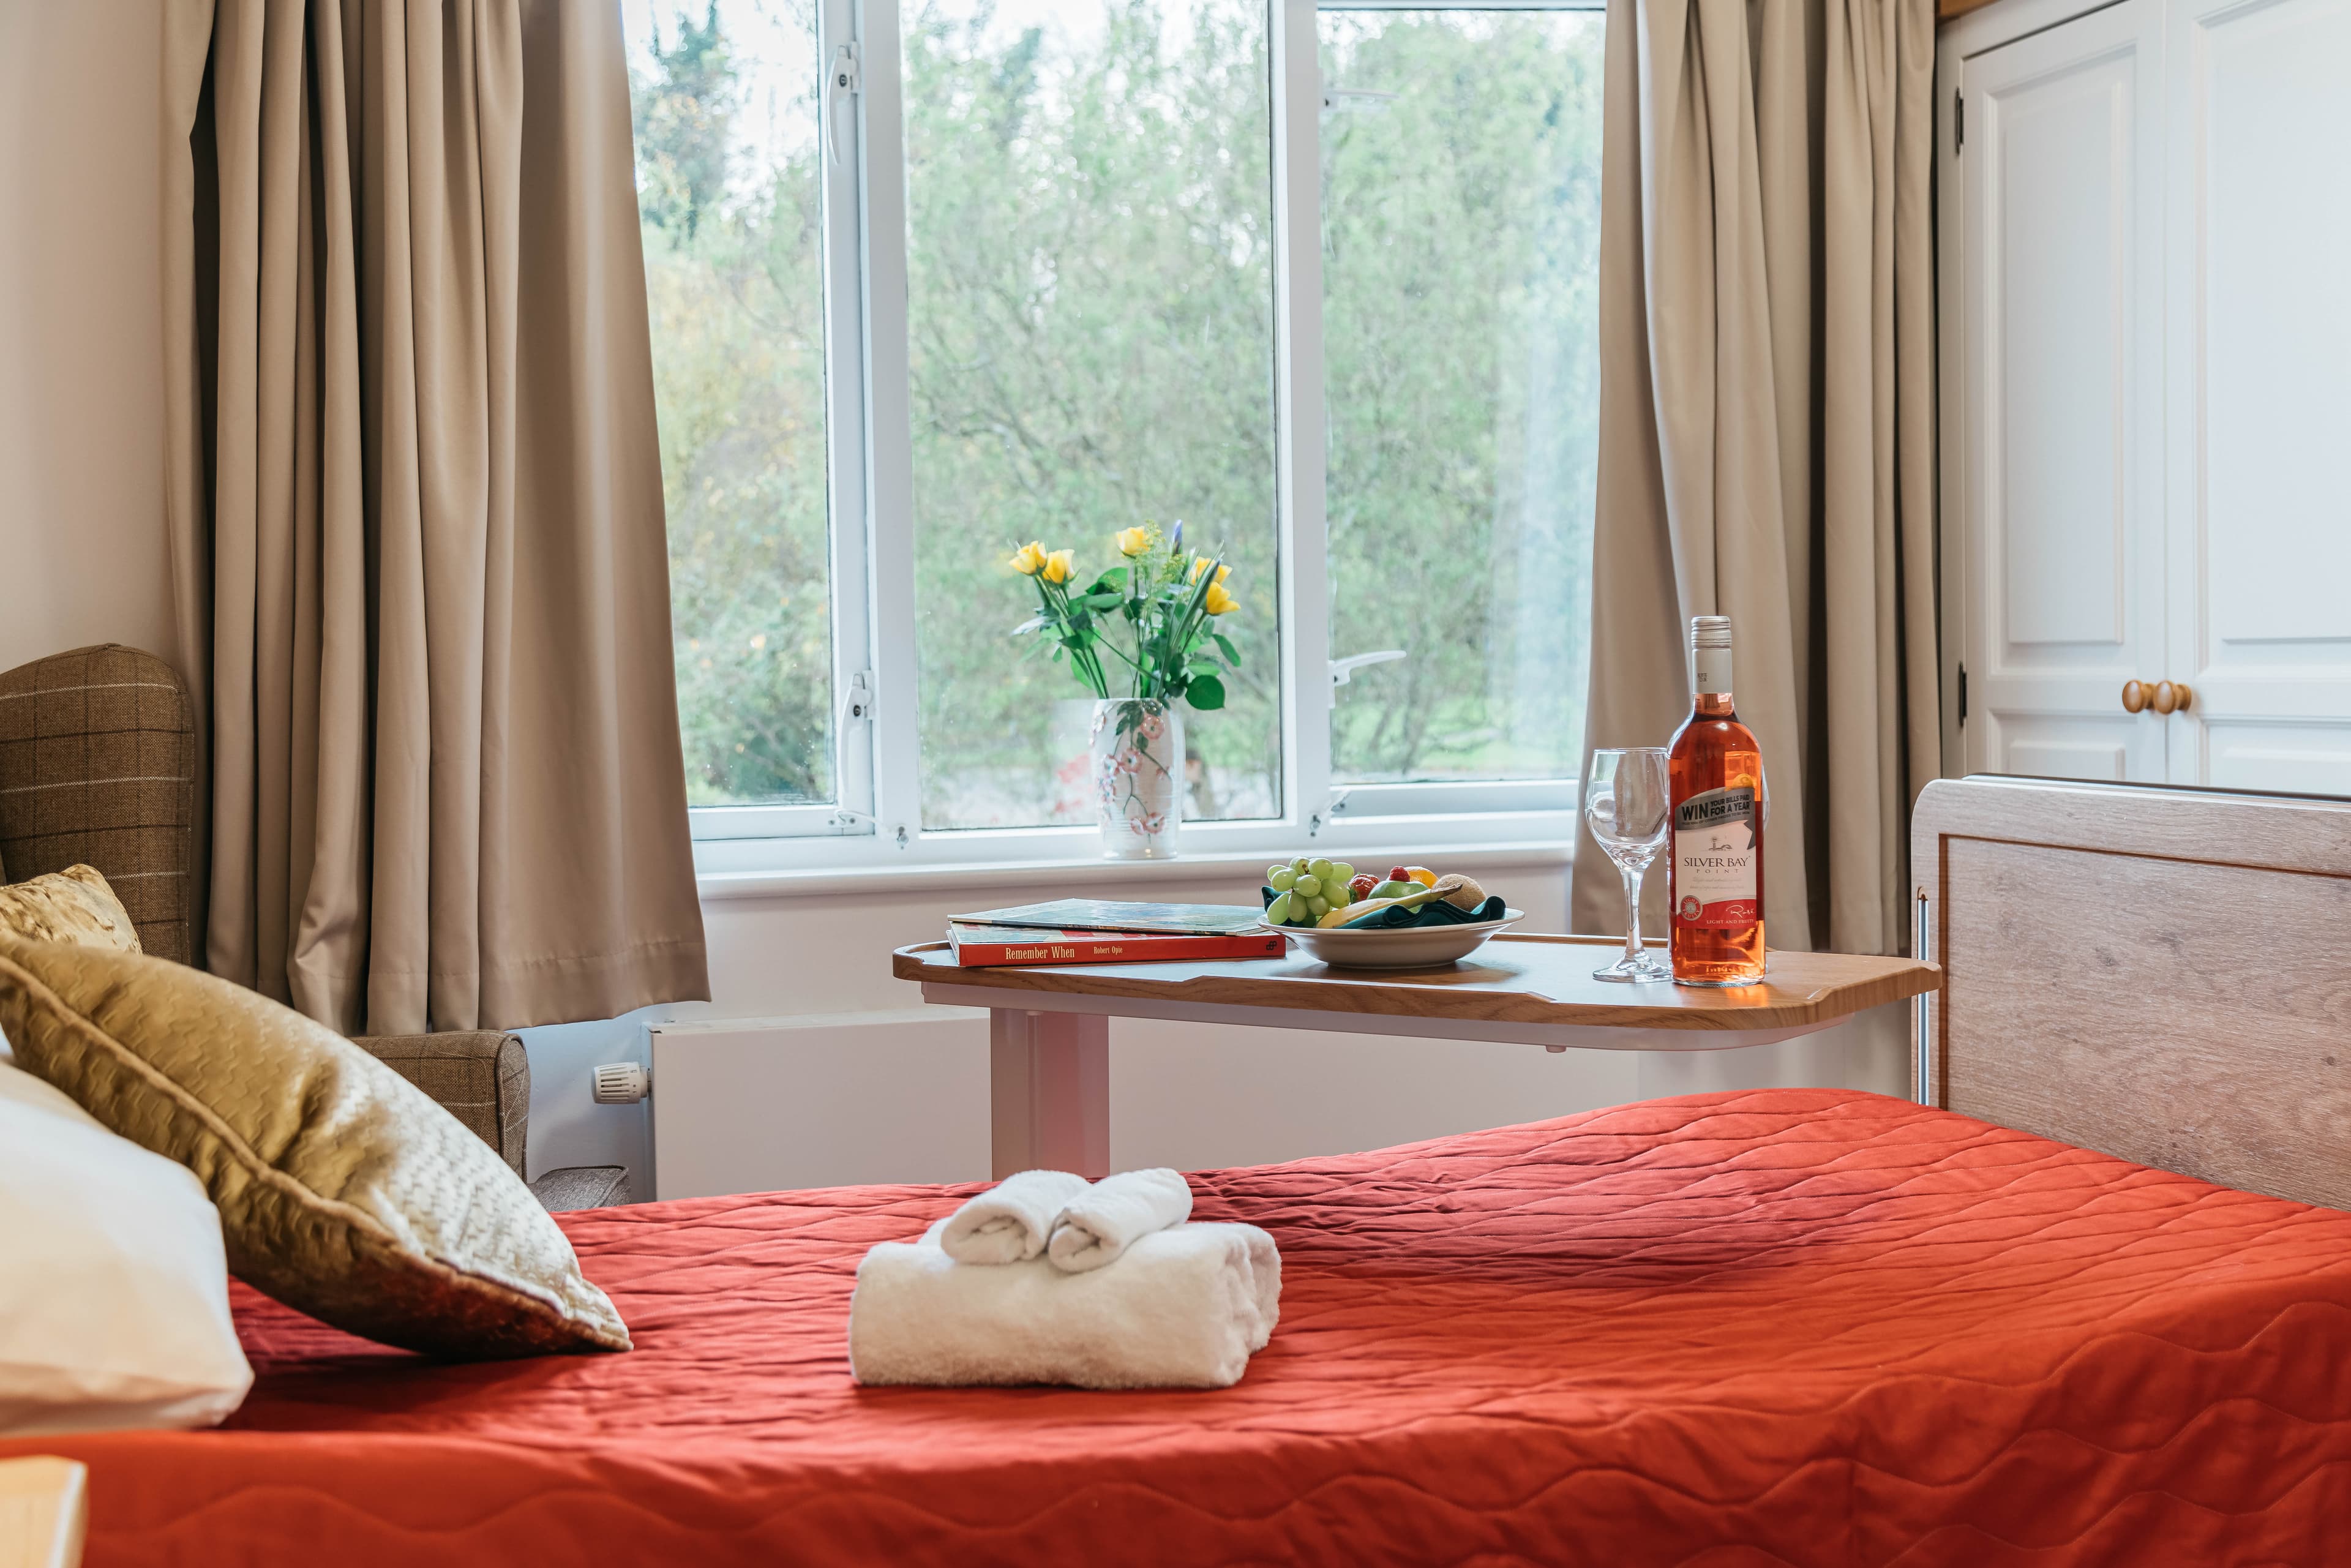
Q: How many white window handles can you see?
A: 4